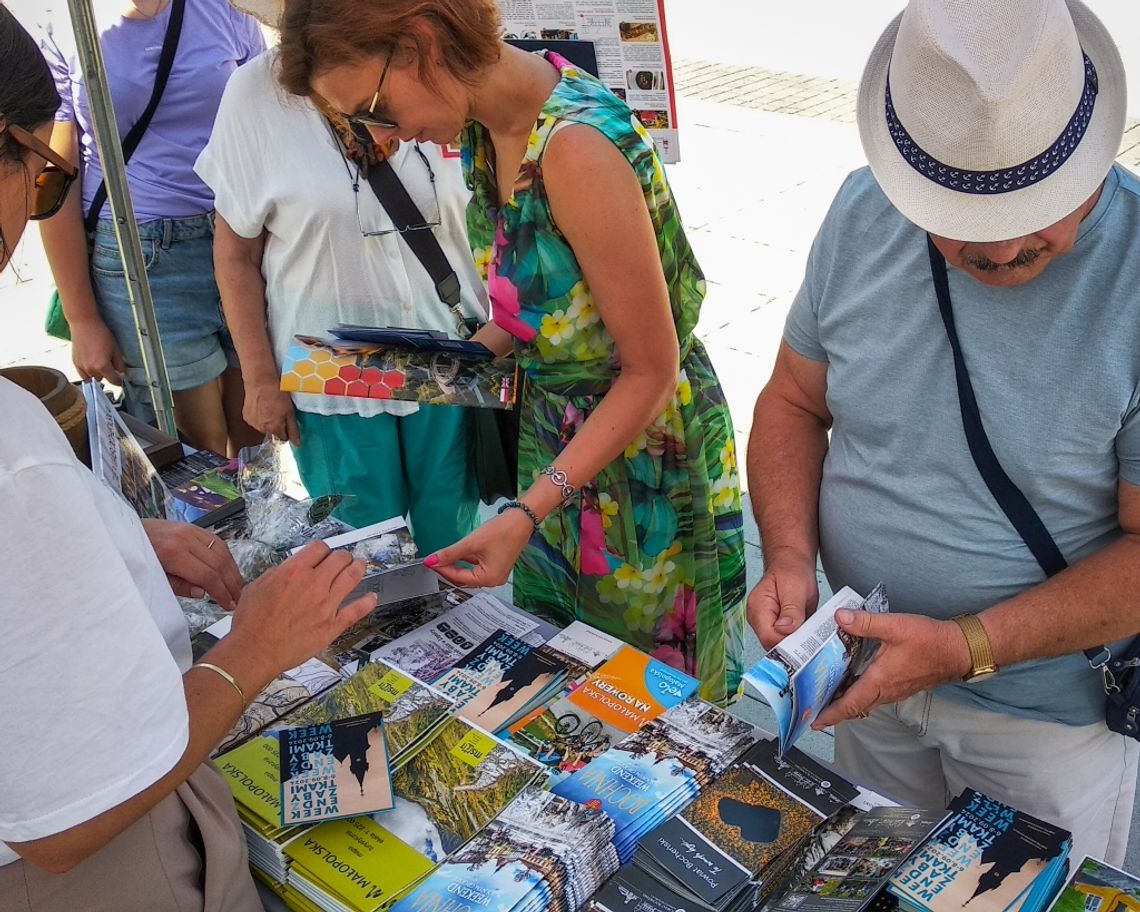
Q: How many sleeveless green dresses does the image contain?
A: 1